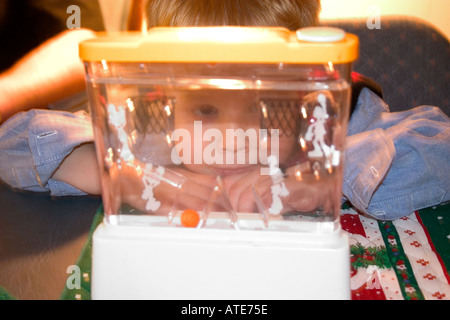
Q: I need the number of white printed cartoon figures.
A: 4